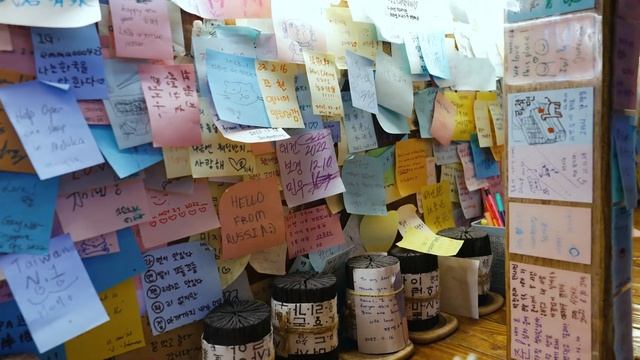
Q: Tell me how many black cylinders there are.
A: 5